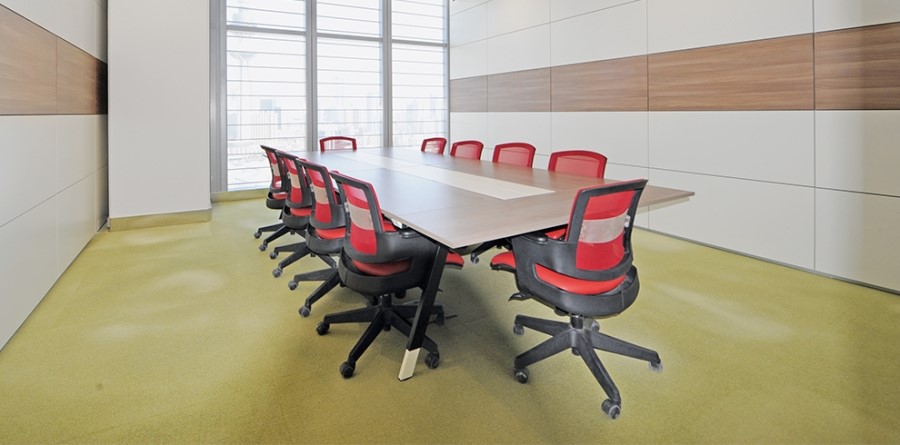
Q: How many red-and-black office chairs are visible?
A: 10